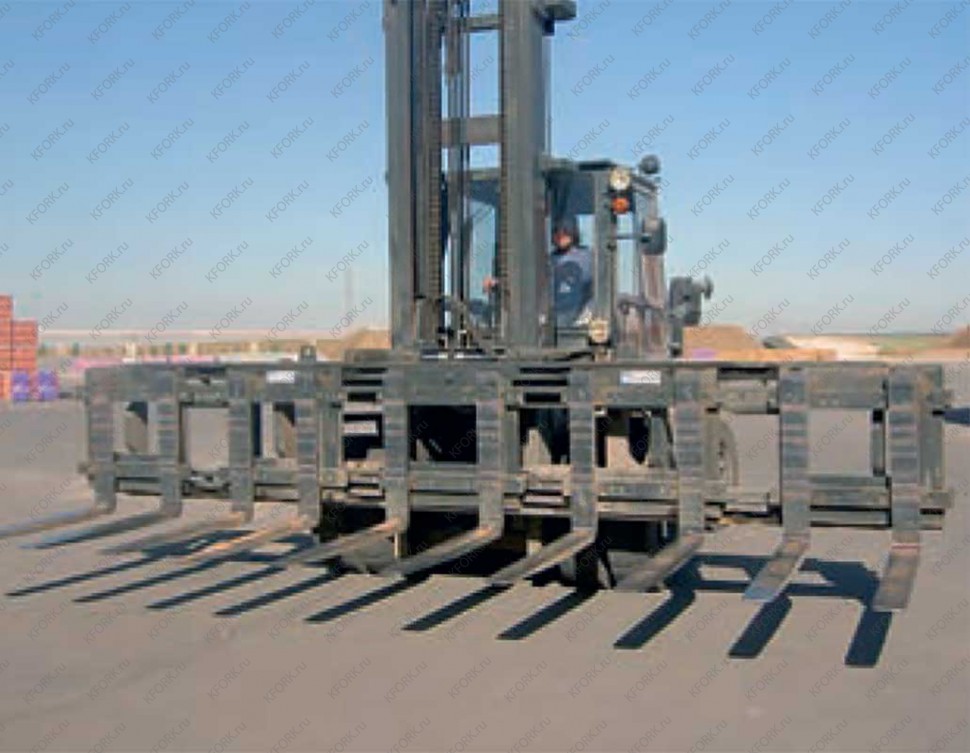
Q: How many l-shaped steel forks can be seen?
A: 10